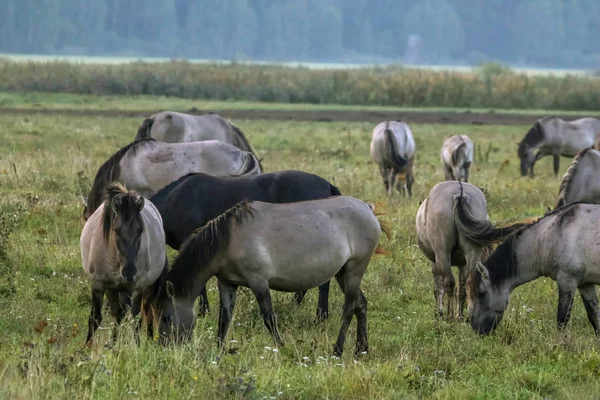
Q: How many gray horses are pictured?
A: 10